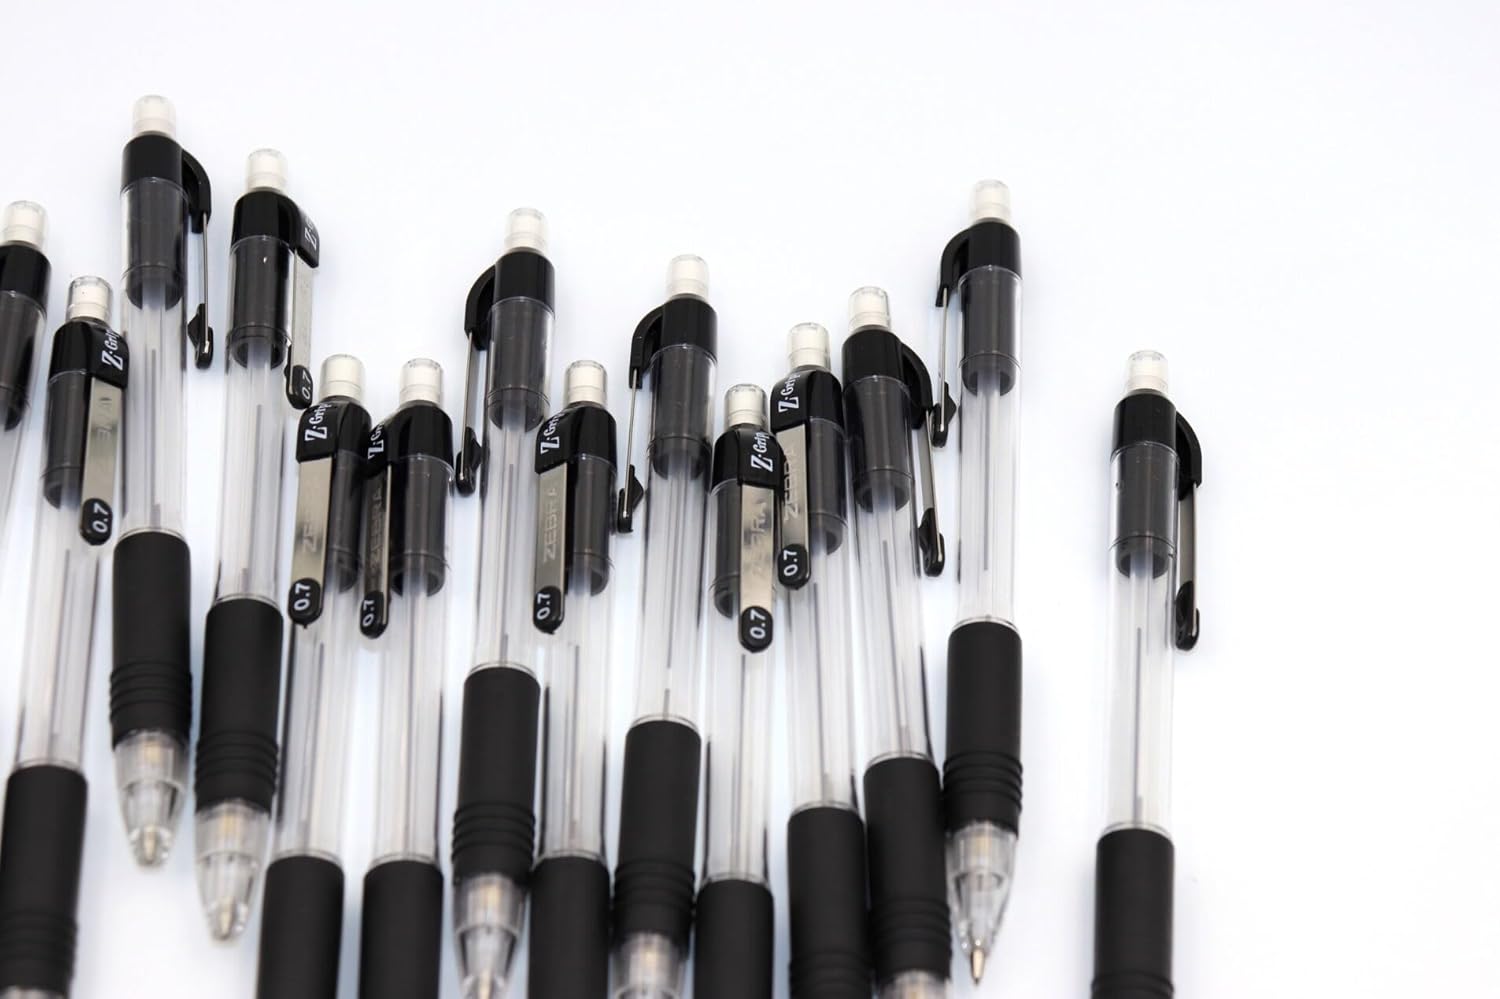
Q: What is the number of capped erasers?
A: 14